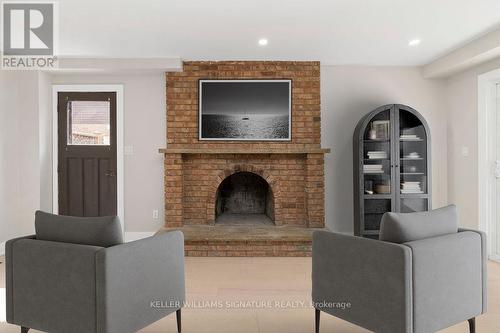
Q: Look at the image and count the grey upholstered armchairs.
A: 2